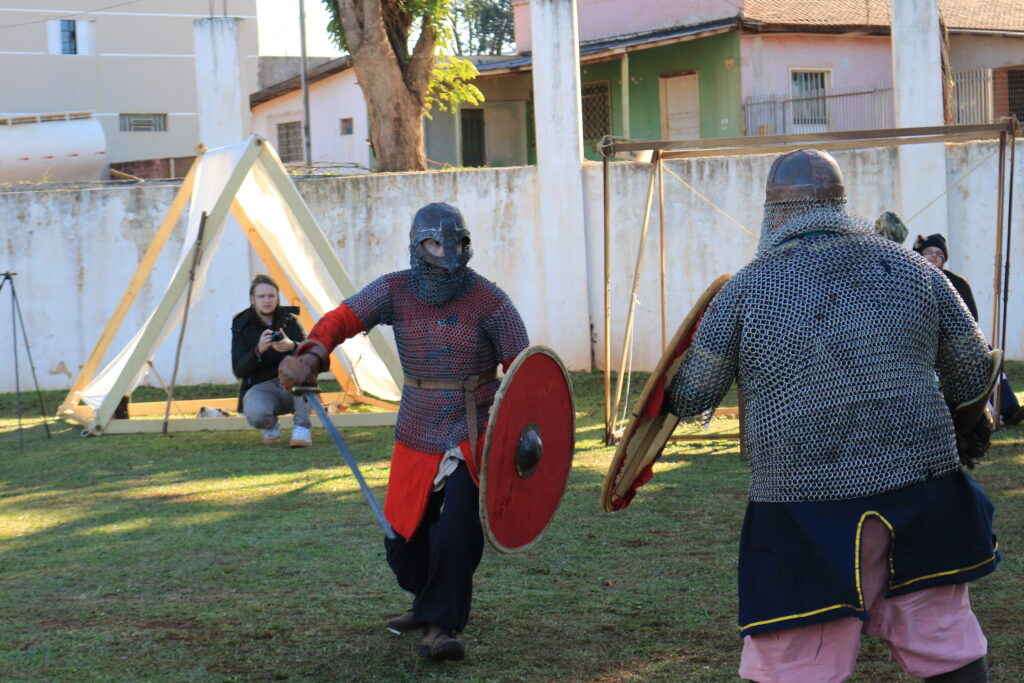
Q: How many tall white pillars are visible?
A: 3